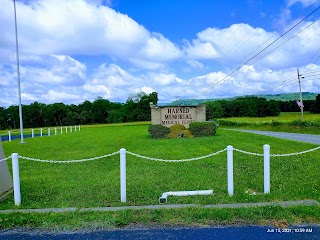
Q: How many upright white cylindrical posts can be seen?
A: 14